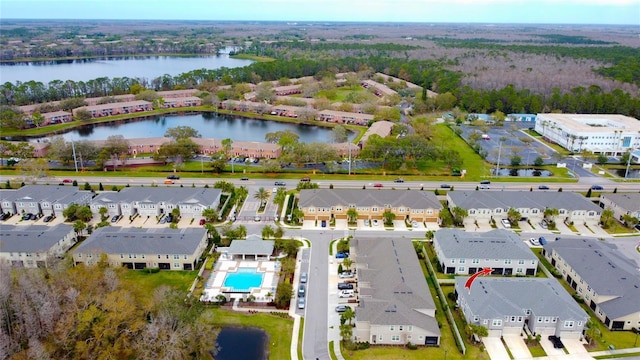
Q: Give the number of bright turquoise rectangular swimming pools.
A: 1